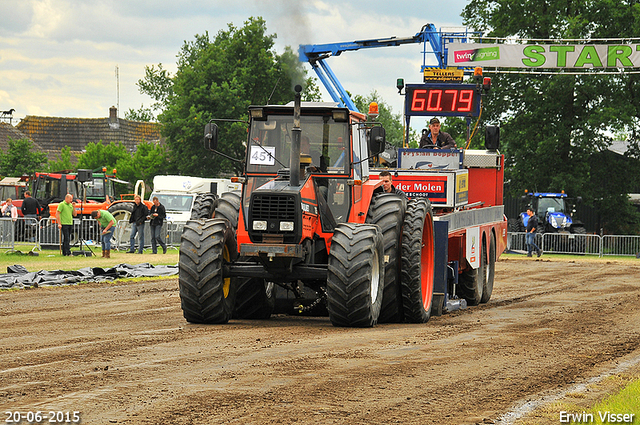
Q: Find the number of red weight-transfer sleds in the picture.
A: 1